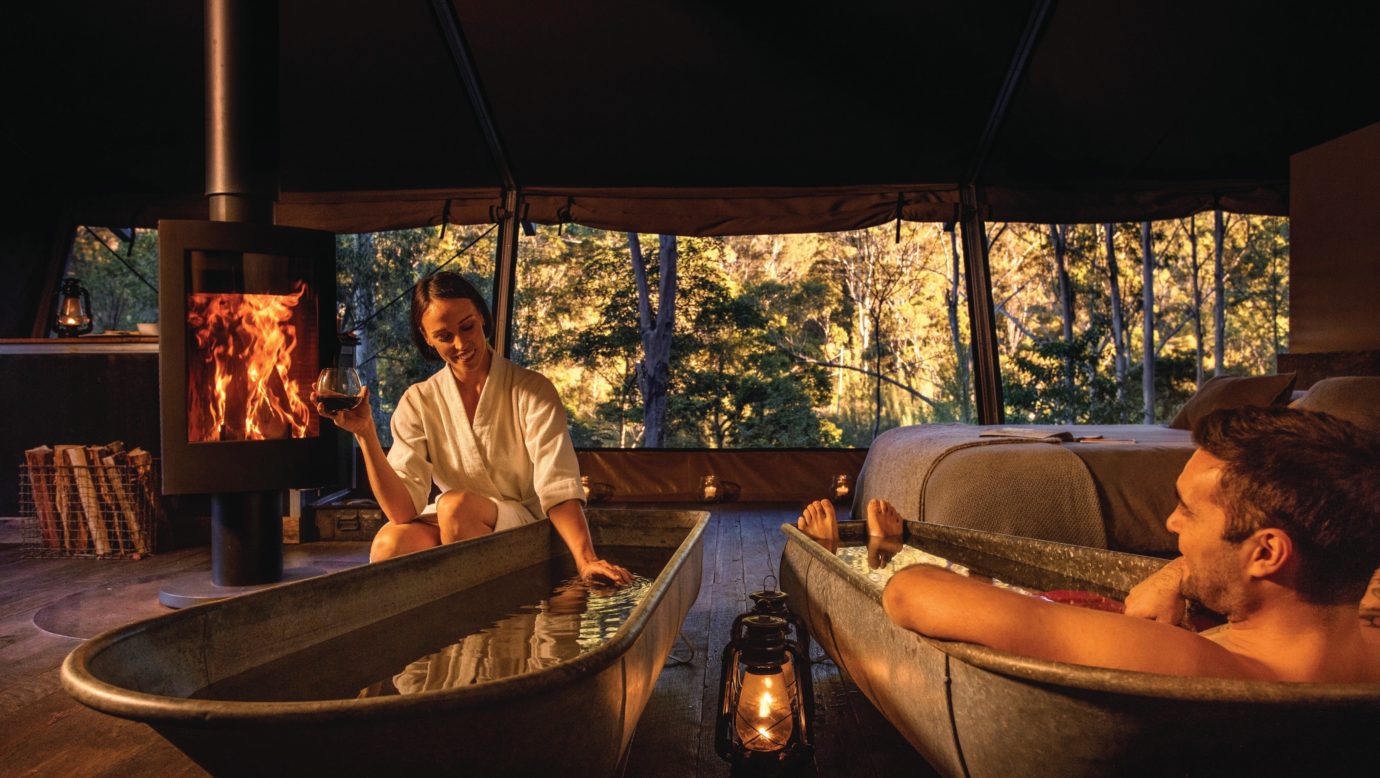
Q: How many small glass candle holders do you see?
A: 3